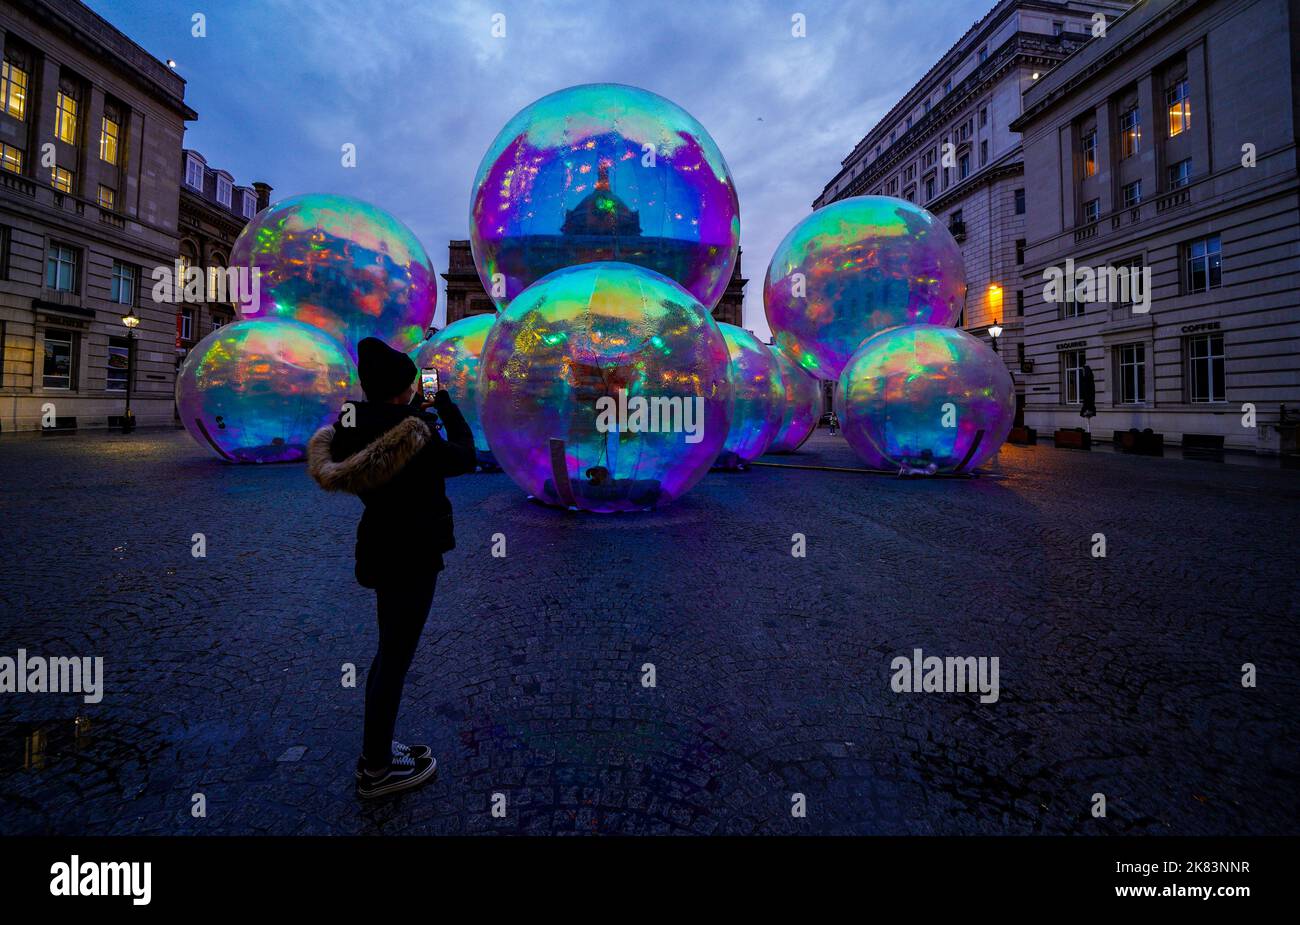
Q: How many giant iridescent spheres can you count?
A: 9